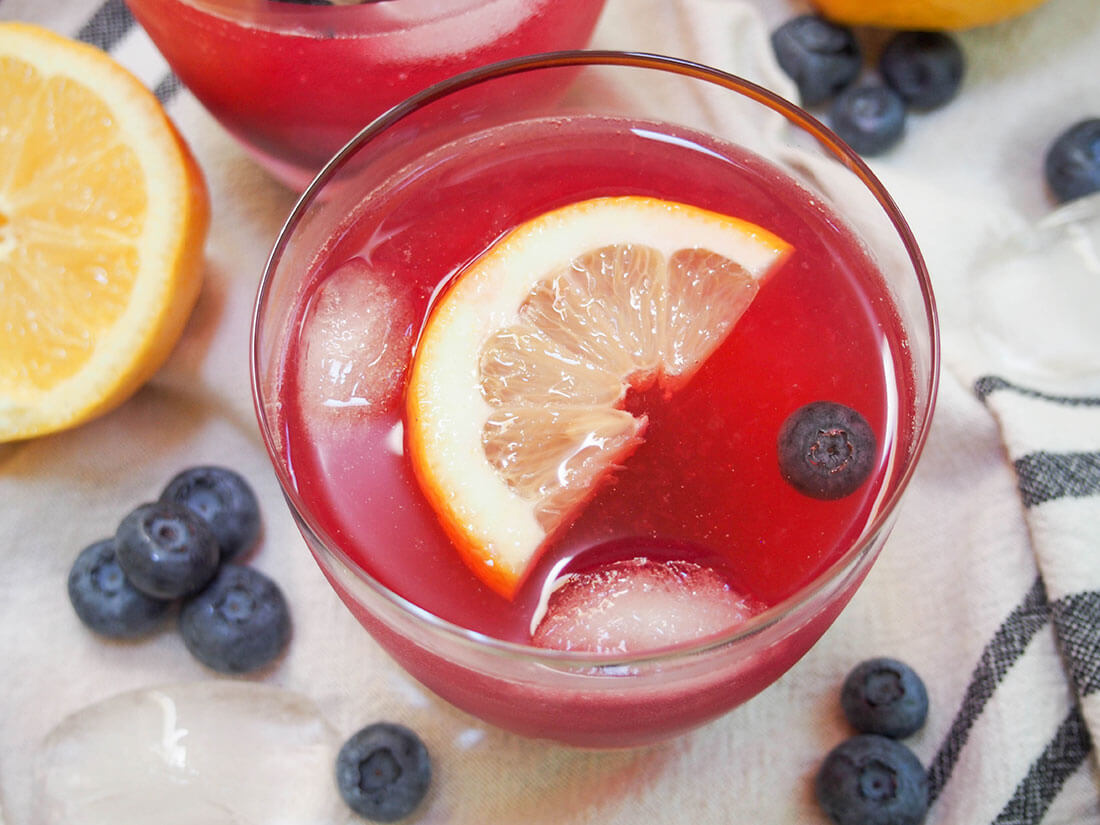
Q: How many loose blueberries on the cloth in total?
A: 11